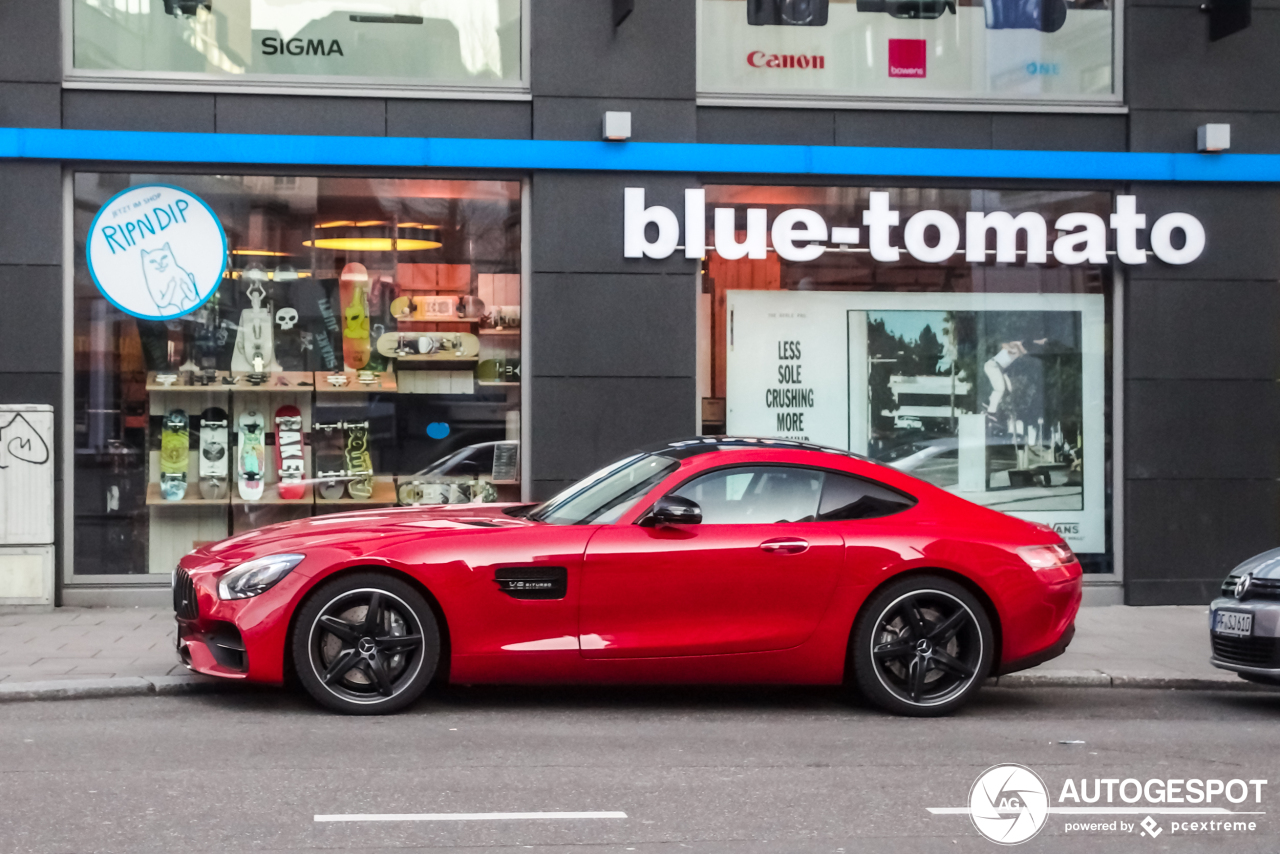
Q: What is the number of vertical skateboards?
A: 7